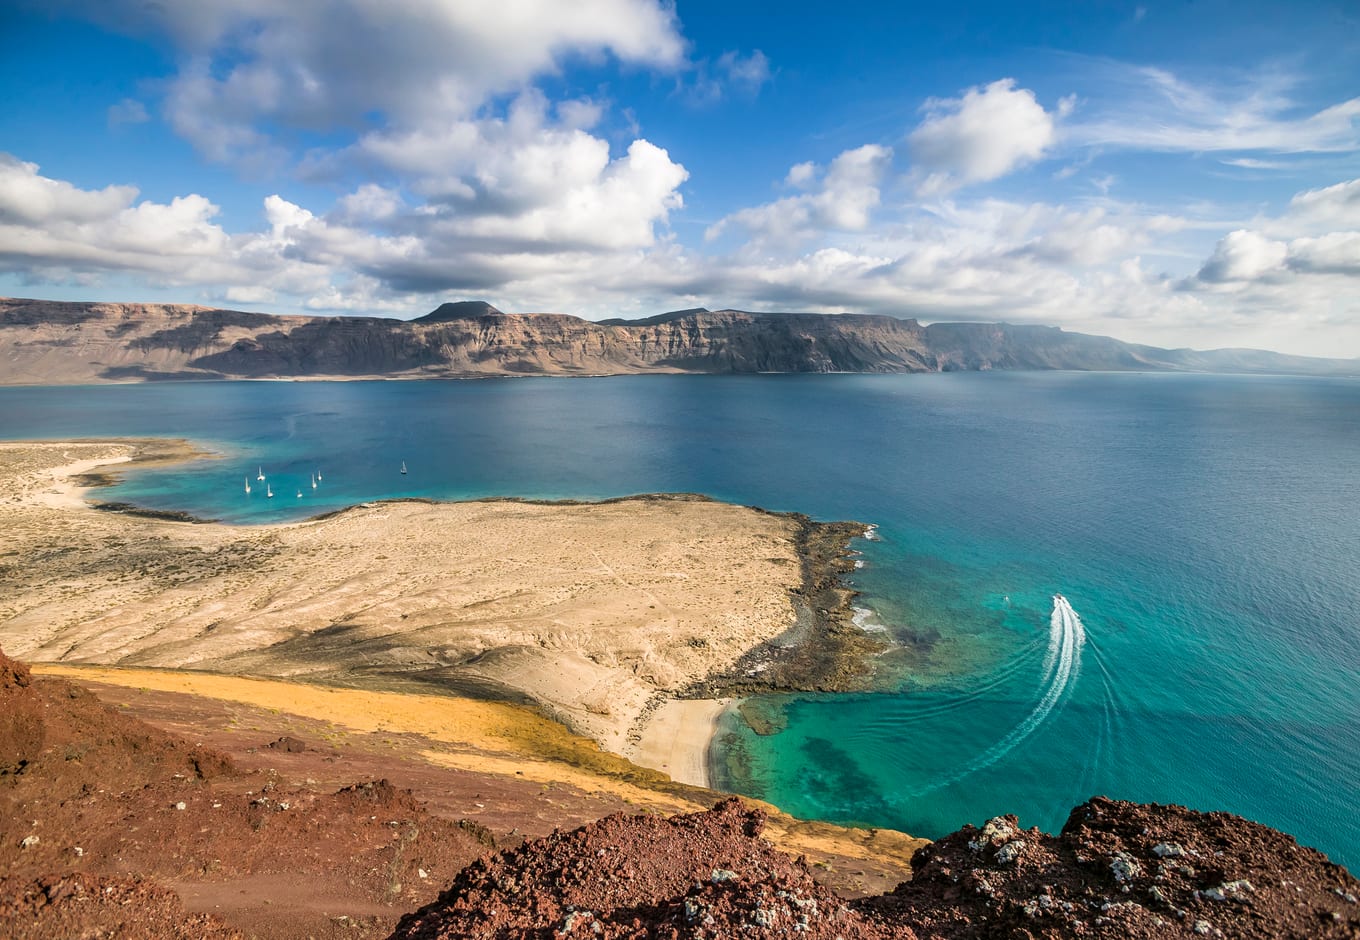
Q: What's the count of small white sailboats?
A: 7